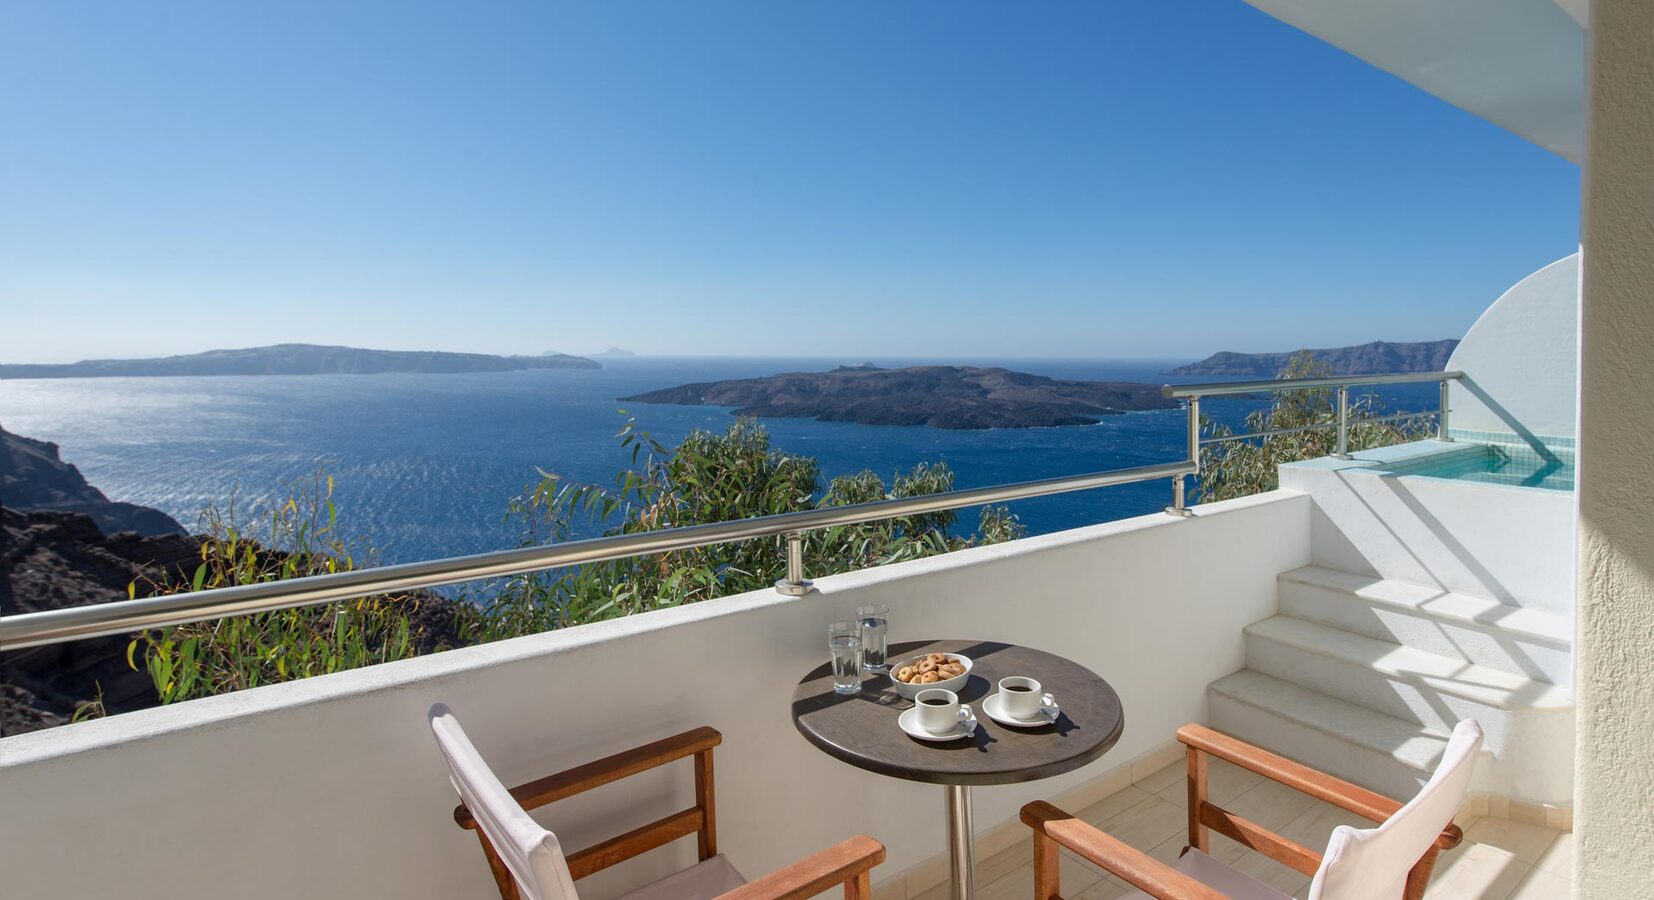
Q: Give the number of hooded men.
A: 0